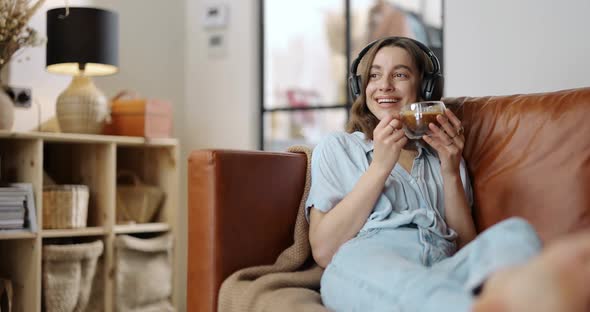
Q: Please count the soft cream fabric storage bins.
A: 2